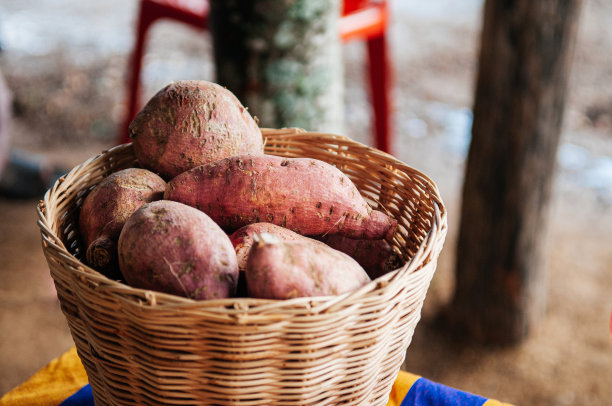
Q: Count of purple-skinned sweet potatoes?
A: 7